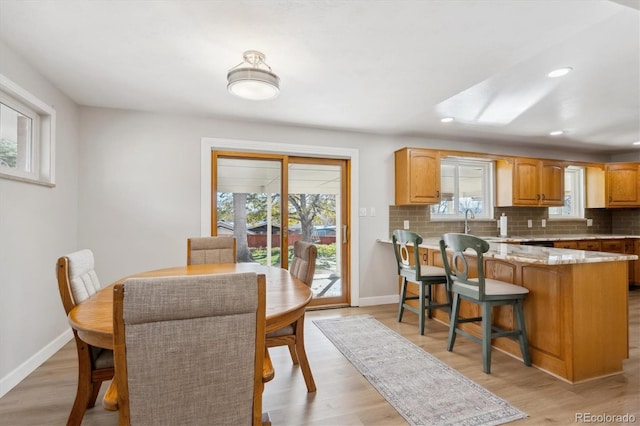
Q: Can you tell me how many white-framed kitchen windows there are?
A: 2